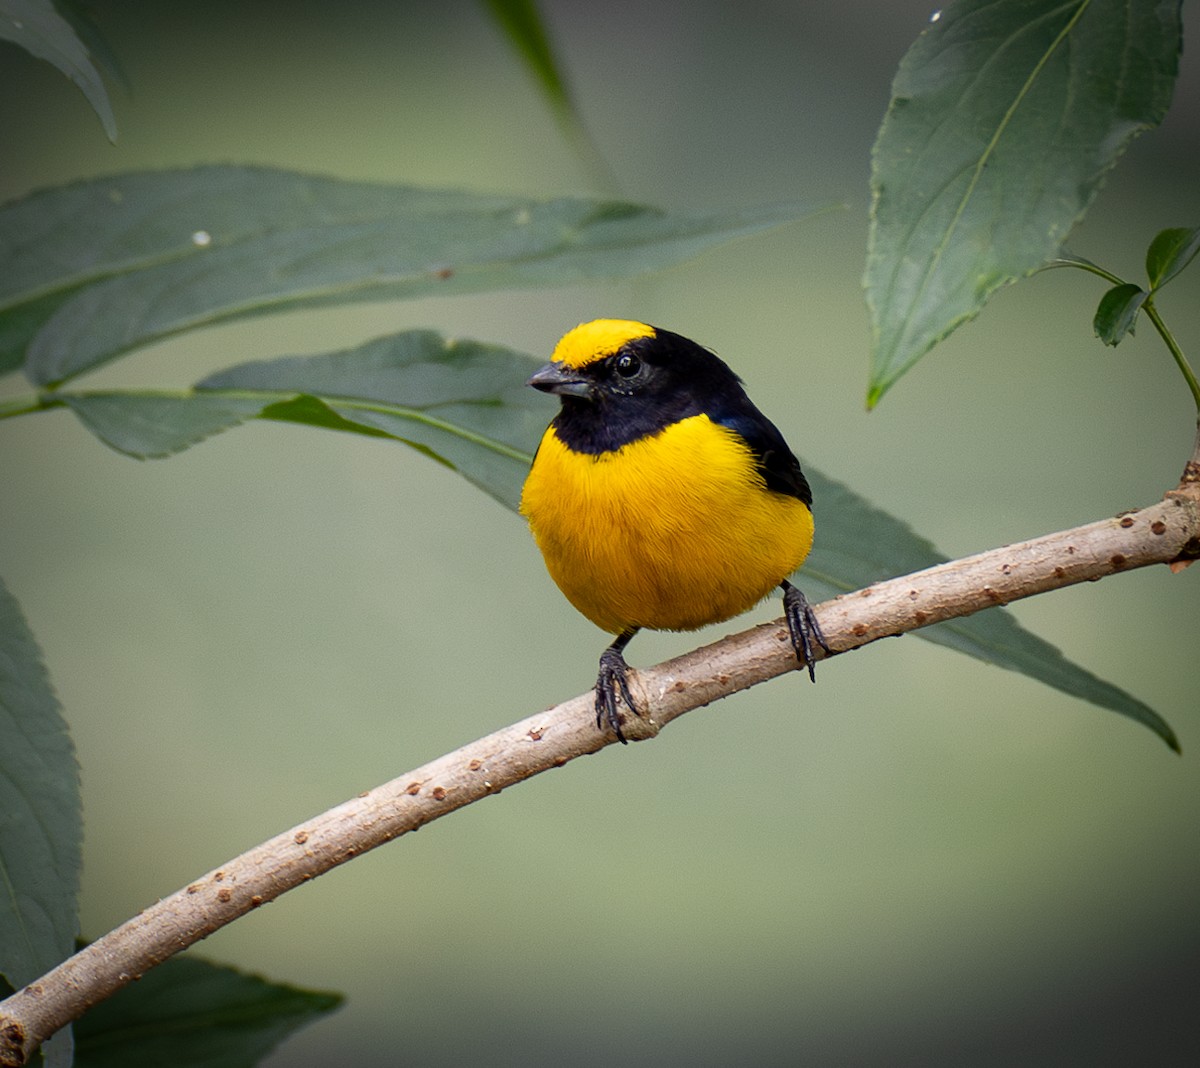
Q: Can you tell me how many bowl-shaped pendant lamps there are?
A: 0